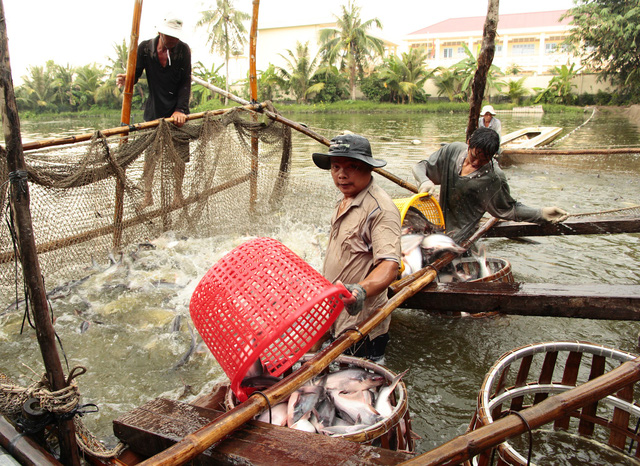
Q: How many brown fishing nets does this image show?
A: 1